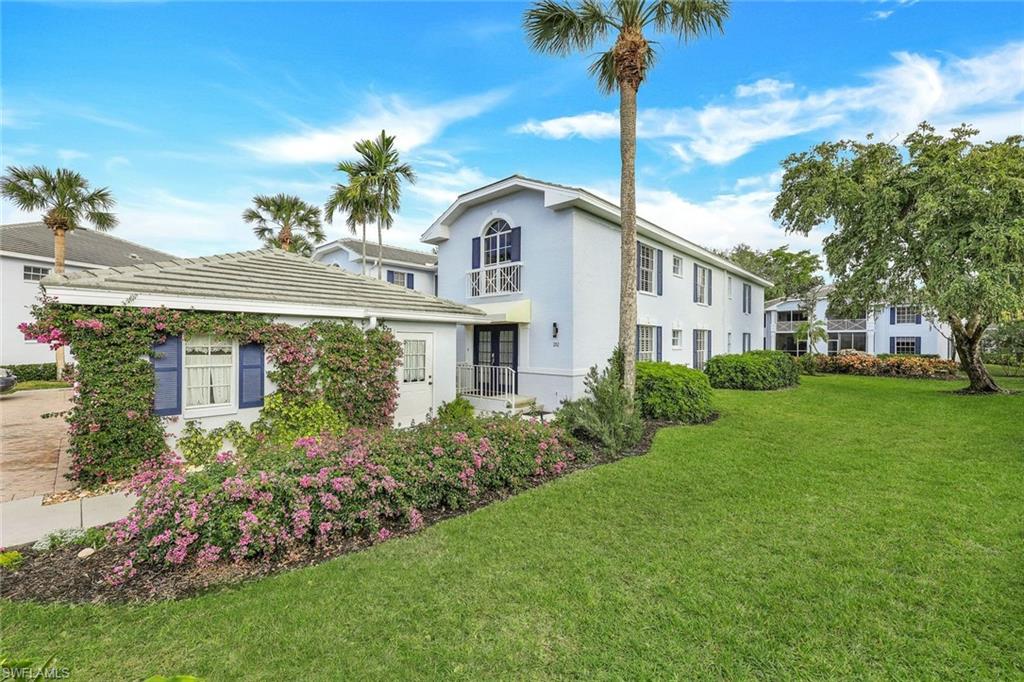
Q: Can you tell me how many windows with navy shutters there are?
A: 11